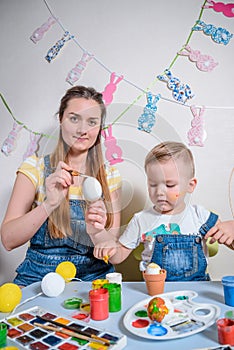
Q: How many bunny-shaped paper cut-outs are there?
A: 13